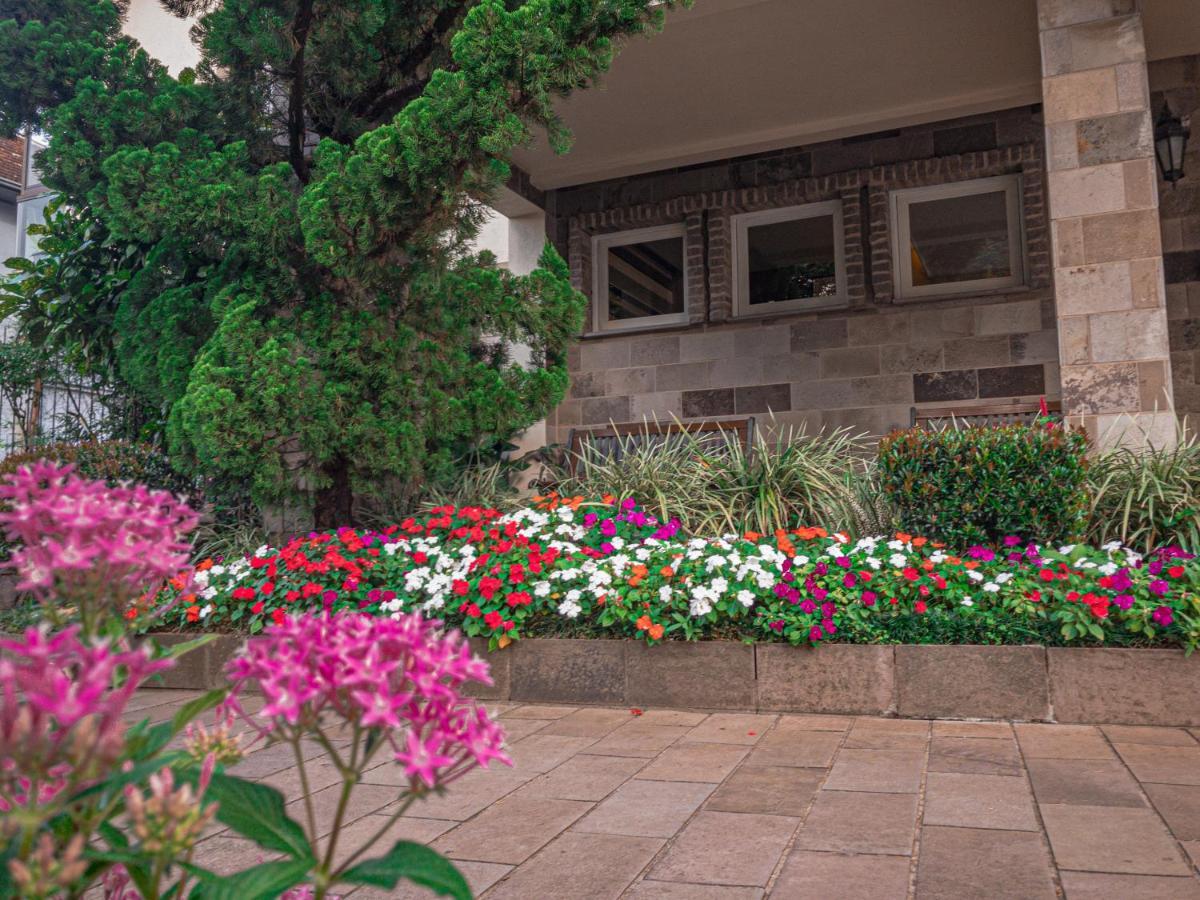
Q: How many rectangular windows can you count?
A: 3